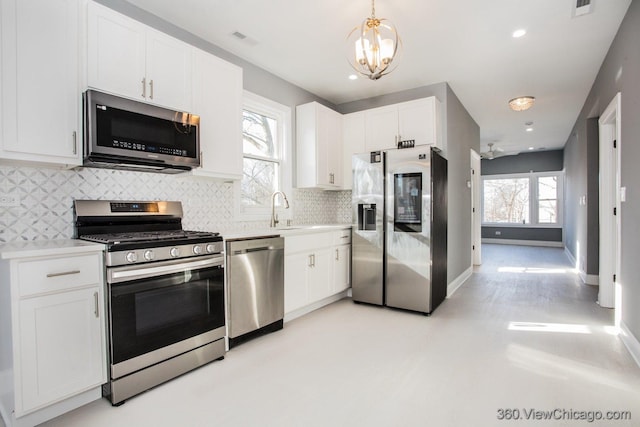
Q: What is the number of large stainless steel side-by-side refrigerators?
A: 1